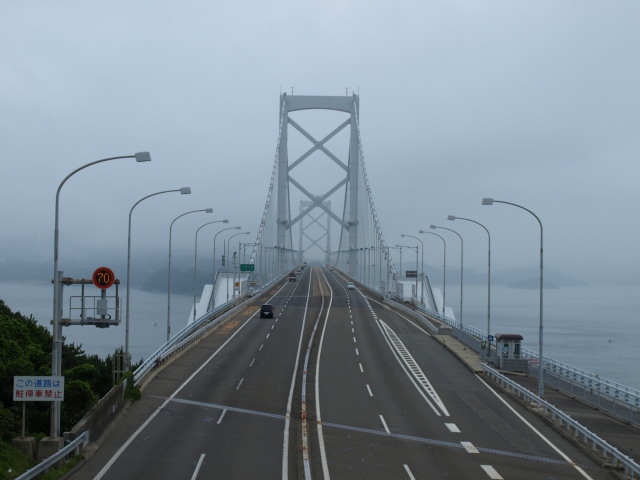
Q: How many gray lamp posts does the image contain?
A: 11